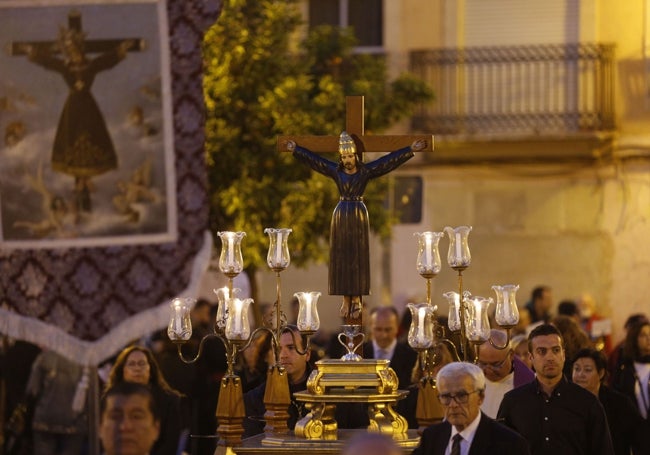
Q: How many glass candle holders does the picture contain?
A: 12